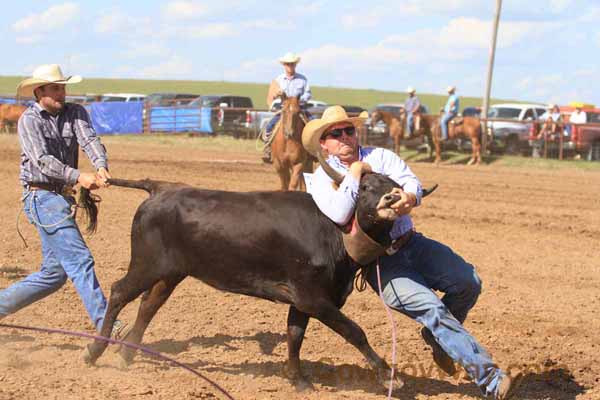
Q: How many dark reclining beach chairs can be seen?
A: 0